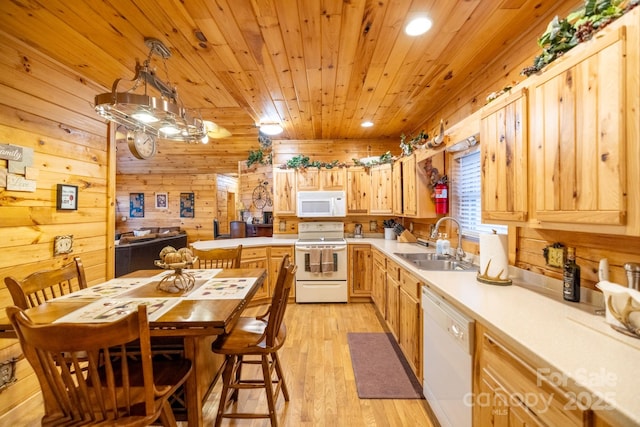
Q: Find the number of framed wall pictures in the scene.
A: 4